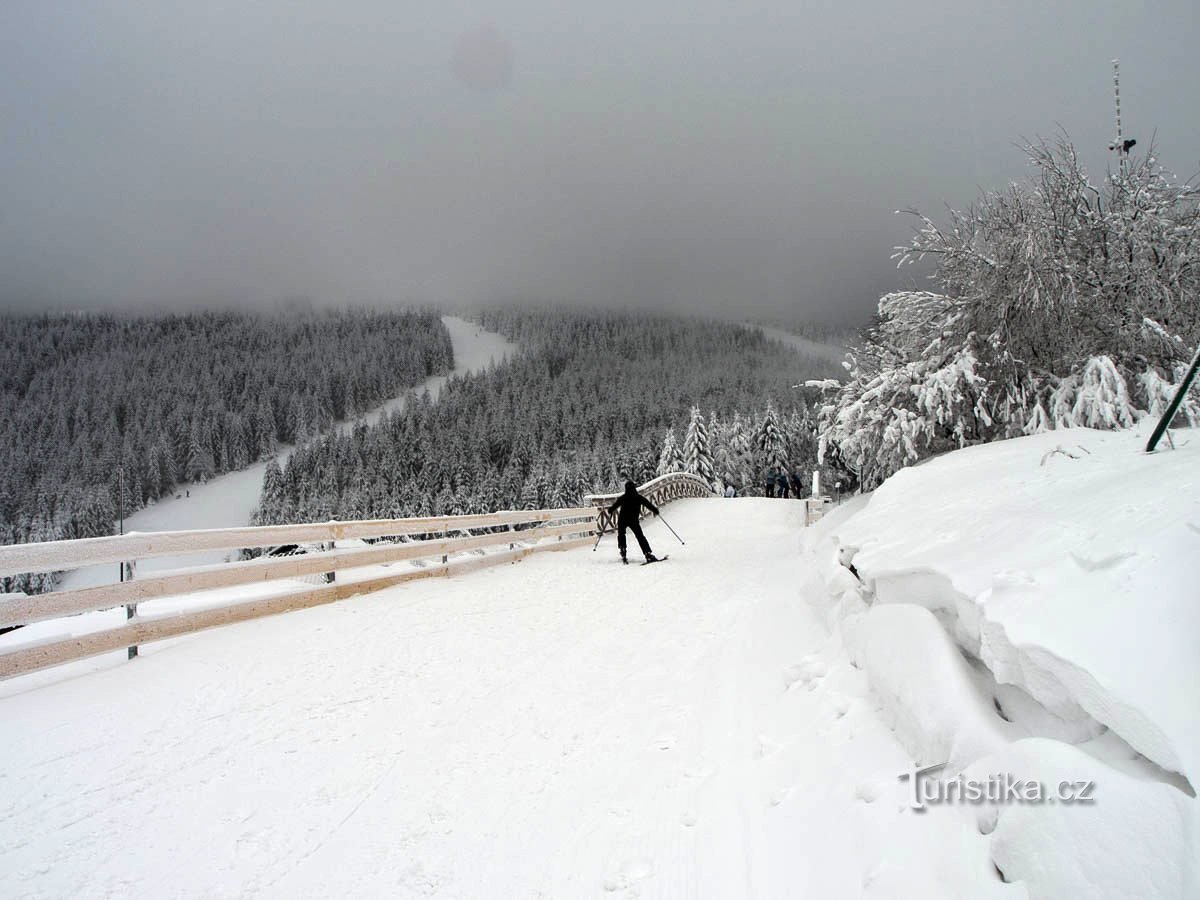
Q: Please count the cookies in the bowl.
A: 0